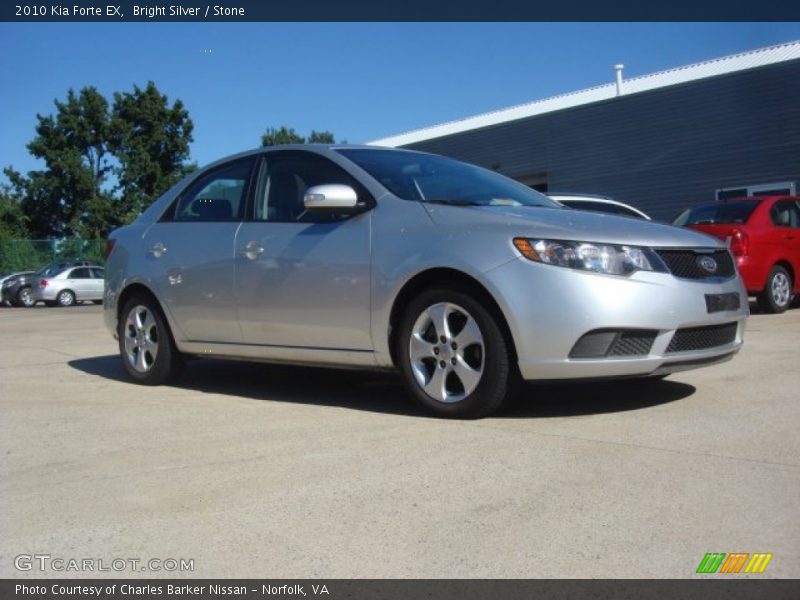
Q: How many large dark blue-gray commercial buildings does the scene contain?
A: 1